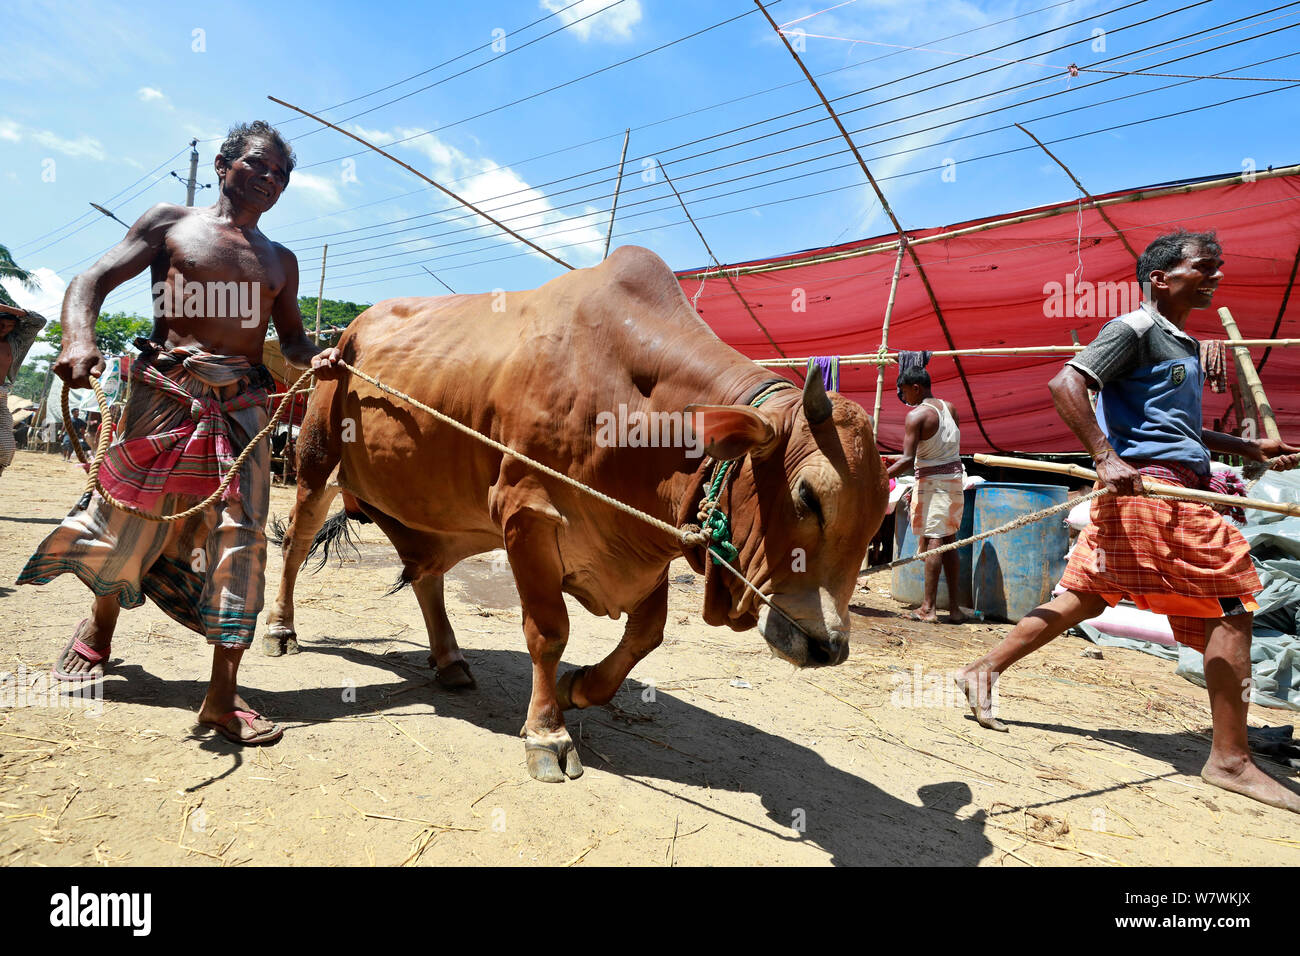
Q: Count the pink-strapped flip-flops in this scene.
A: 2